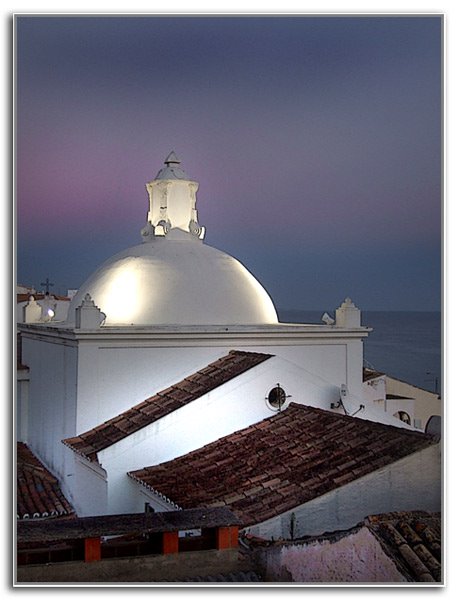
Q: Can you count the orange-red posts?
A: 3